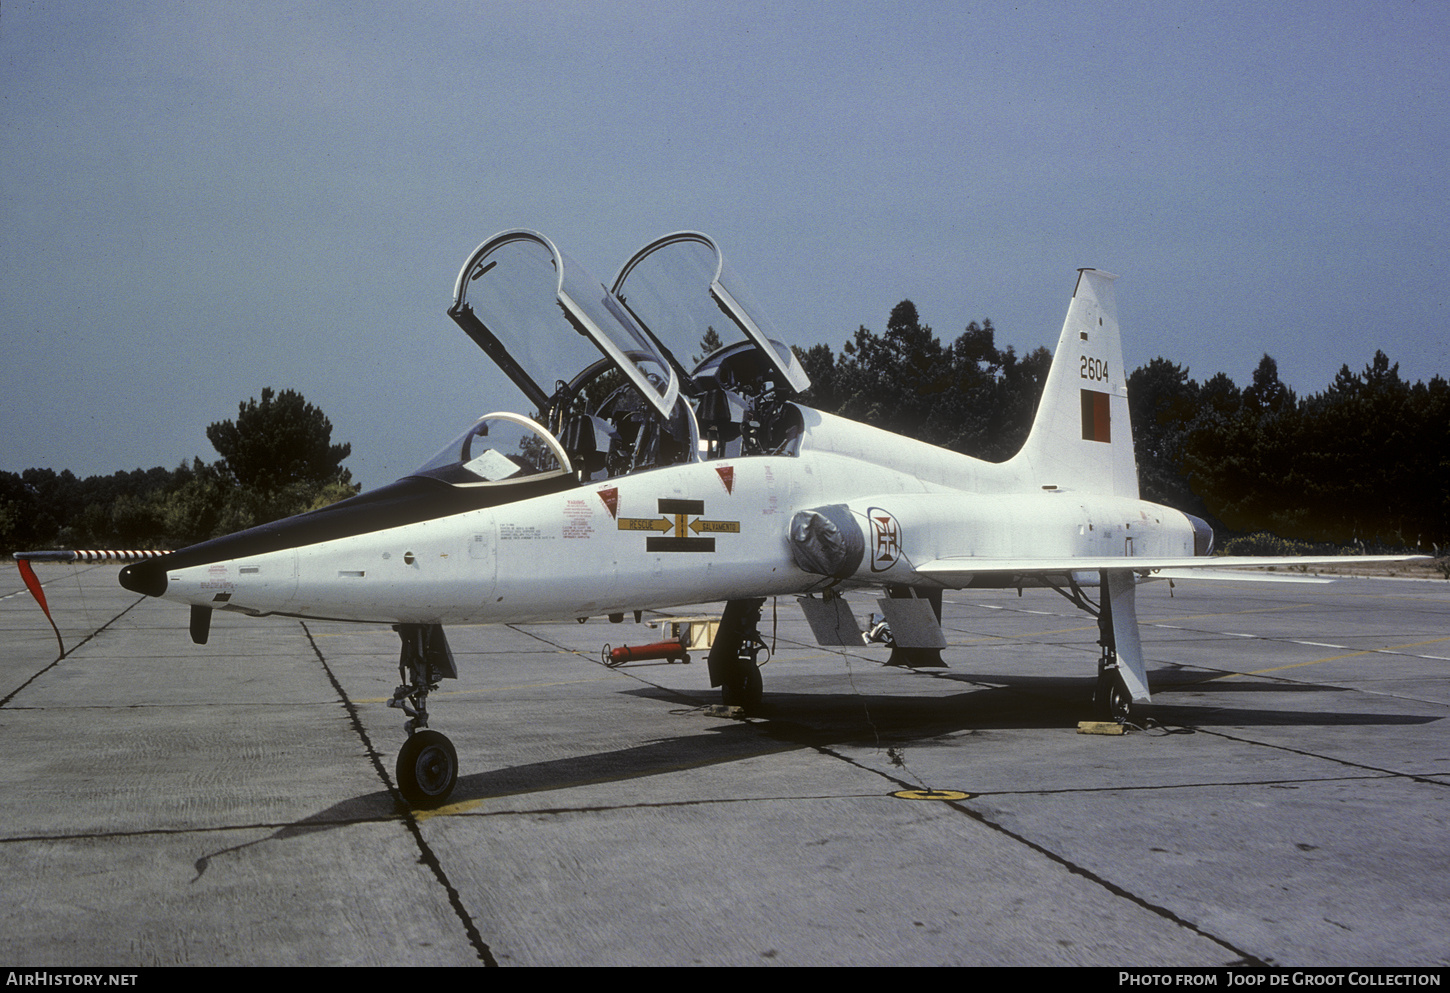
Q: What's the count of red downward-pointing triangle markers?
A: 2